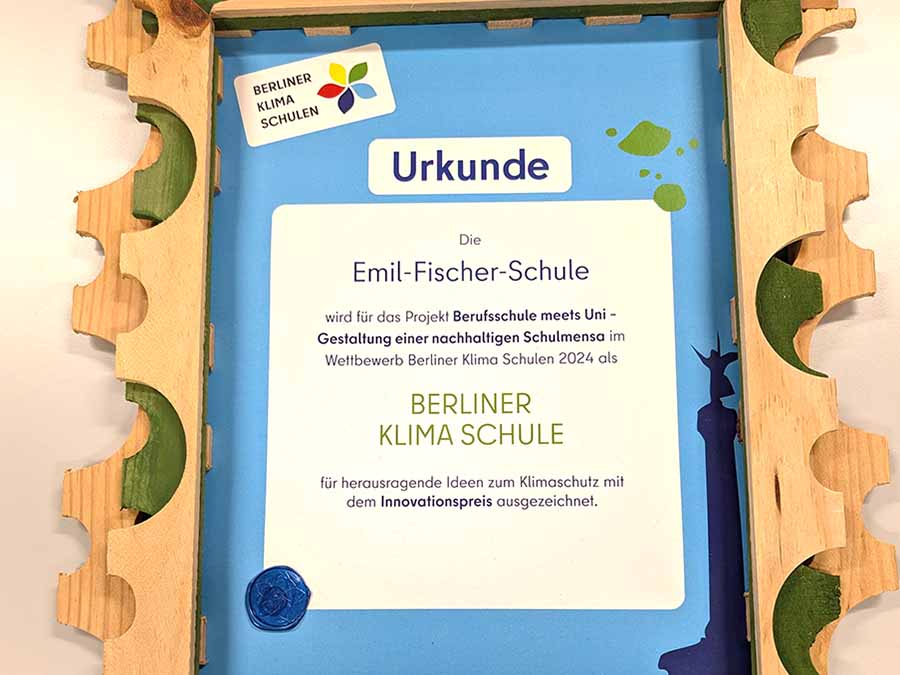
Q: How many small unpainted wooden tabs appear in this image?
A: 15